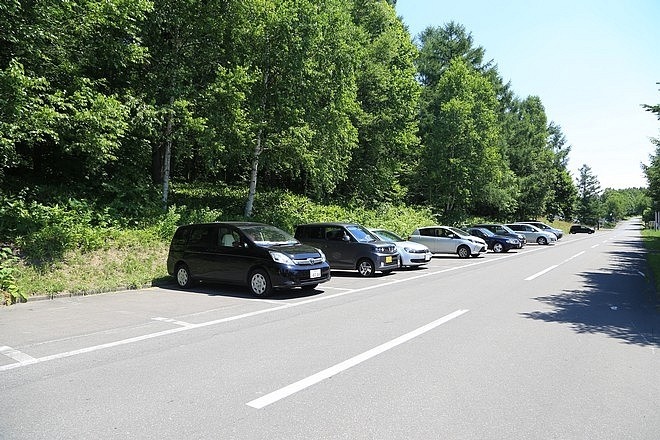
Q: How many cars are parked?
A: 9